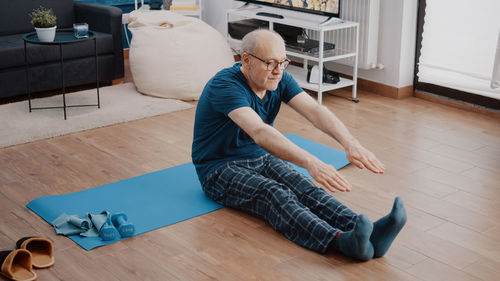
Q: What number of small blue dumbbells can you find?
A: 2